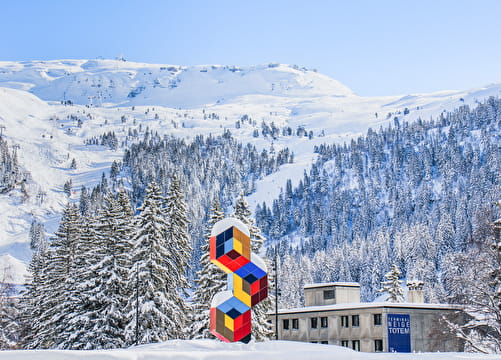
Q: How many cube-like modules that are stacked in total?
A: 3